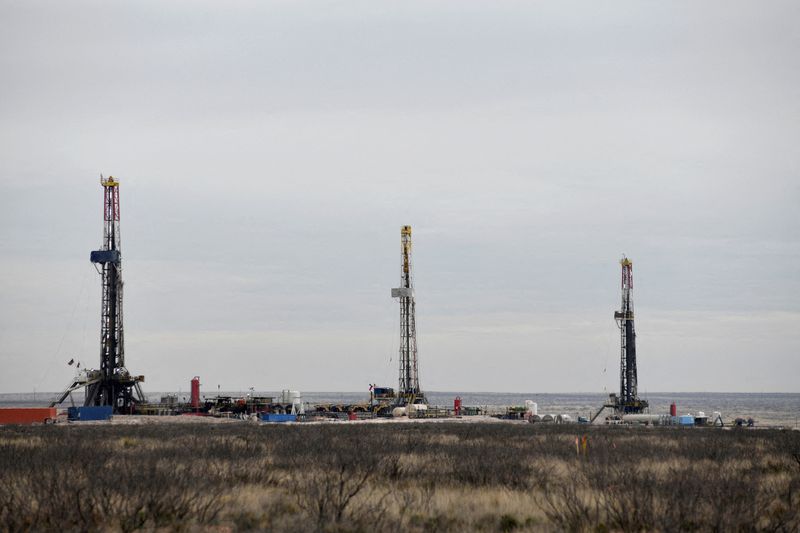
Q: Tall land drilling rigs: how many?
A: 3